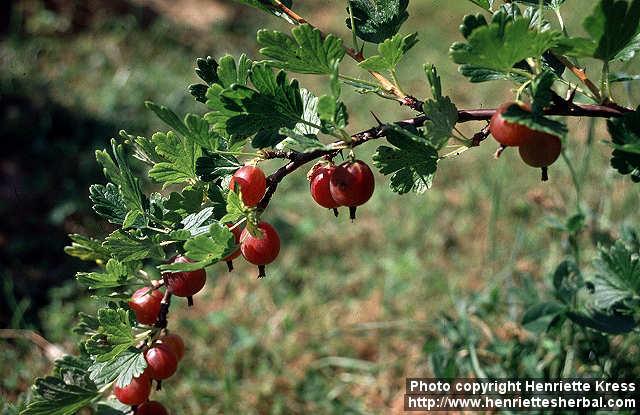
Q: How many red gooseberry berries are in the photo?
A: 13